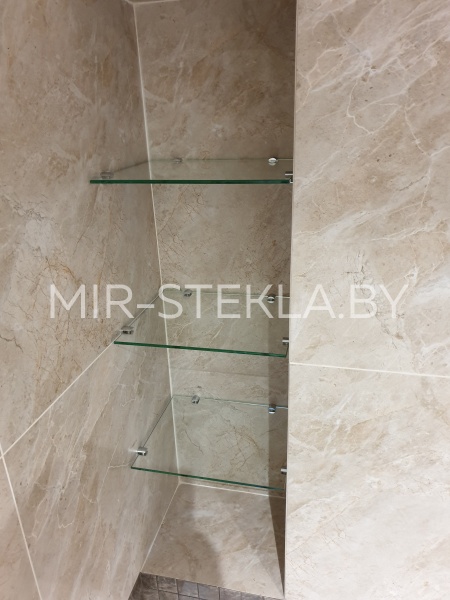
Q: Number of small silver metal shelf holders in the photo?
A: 12